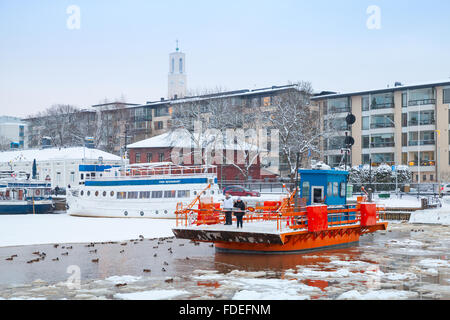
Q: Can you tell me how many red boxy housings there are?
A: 4